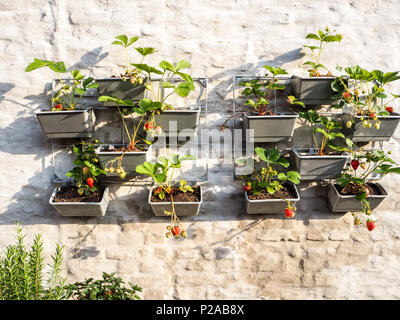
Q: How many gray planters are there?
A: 12